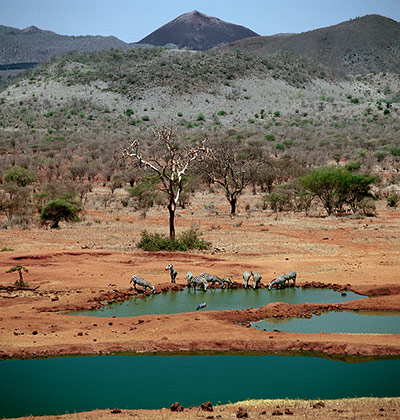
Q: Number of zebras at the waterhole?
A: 10